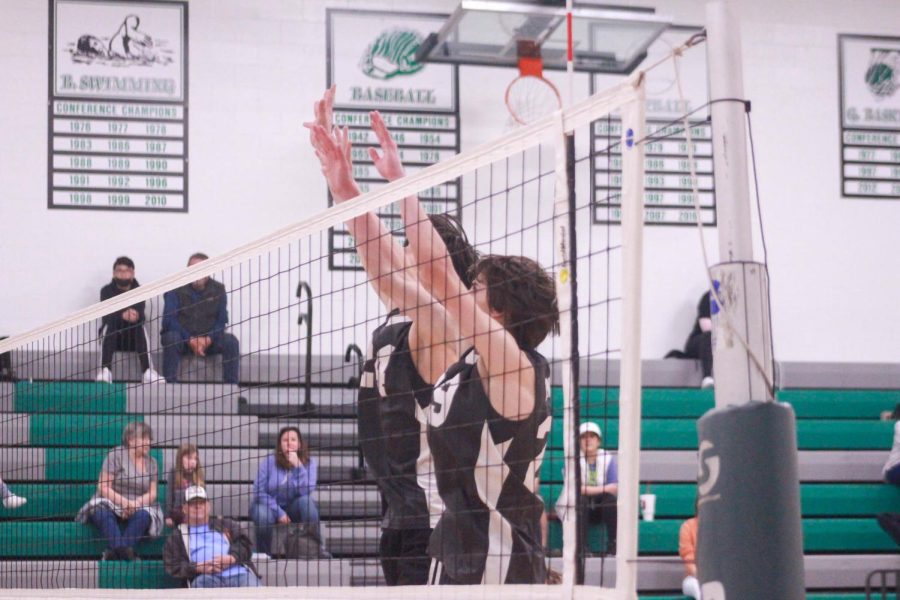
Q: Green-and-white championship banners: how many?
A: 4